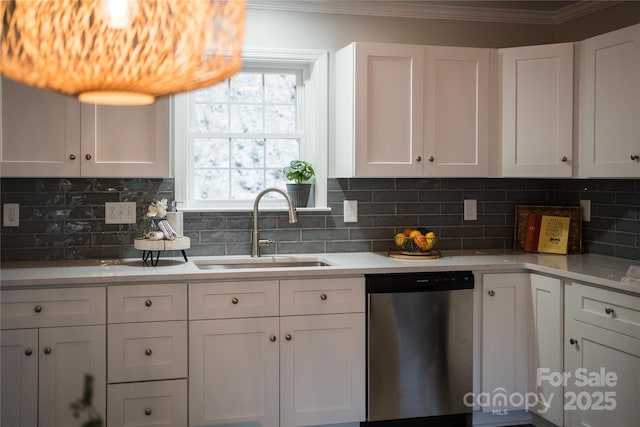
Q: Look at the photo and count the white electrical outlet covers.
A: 5